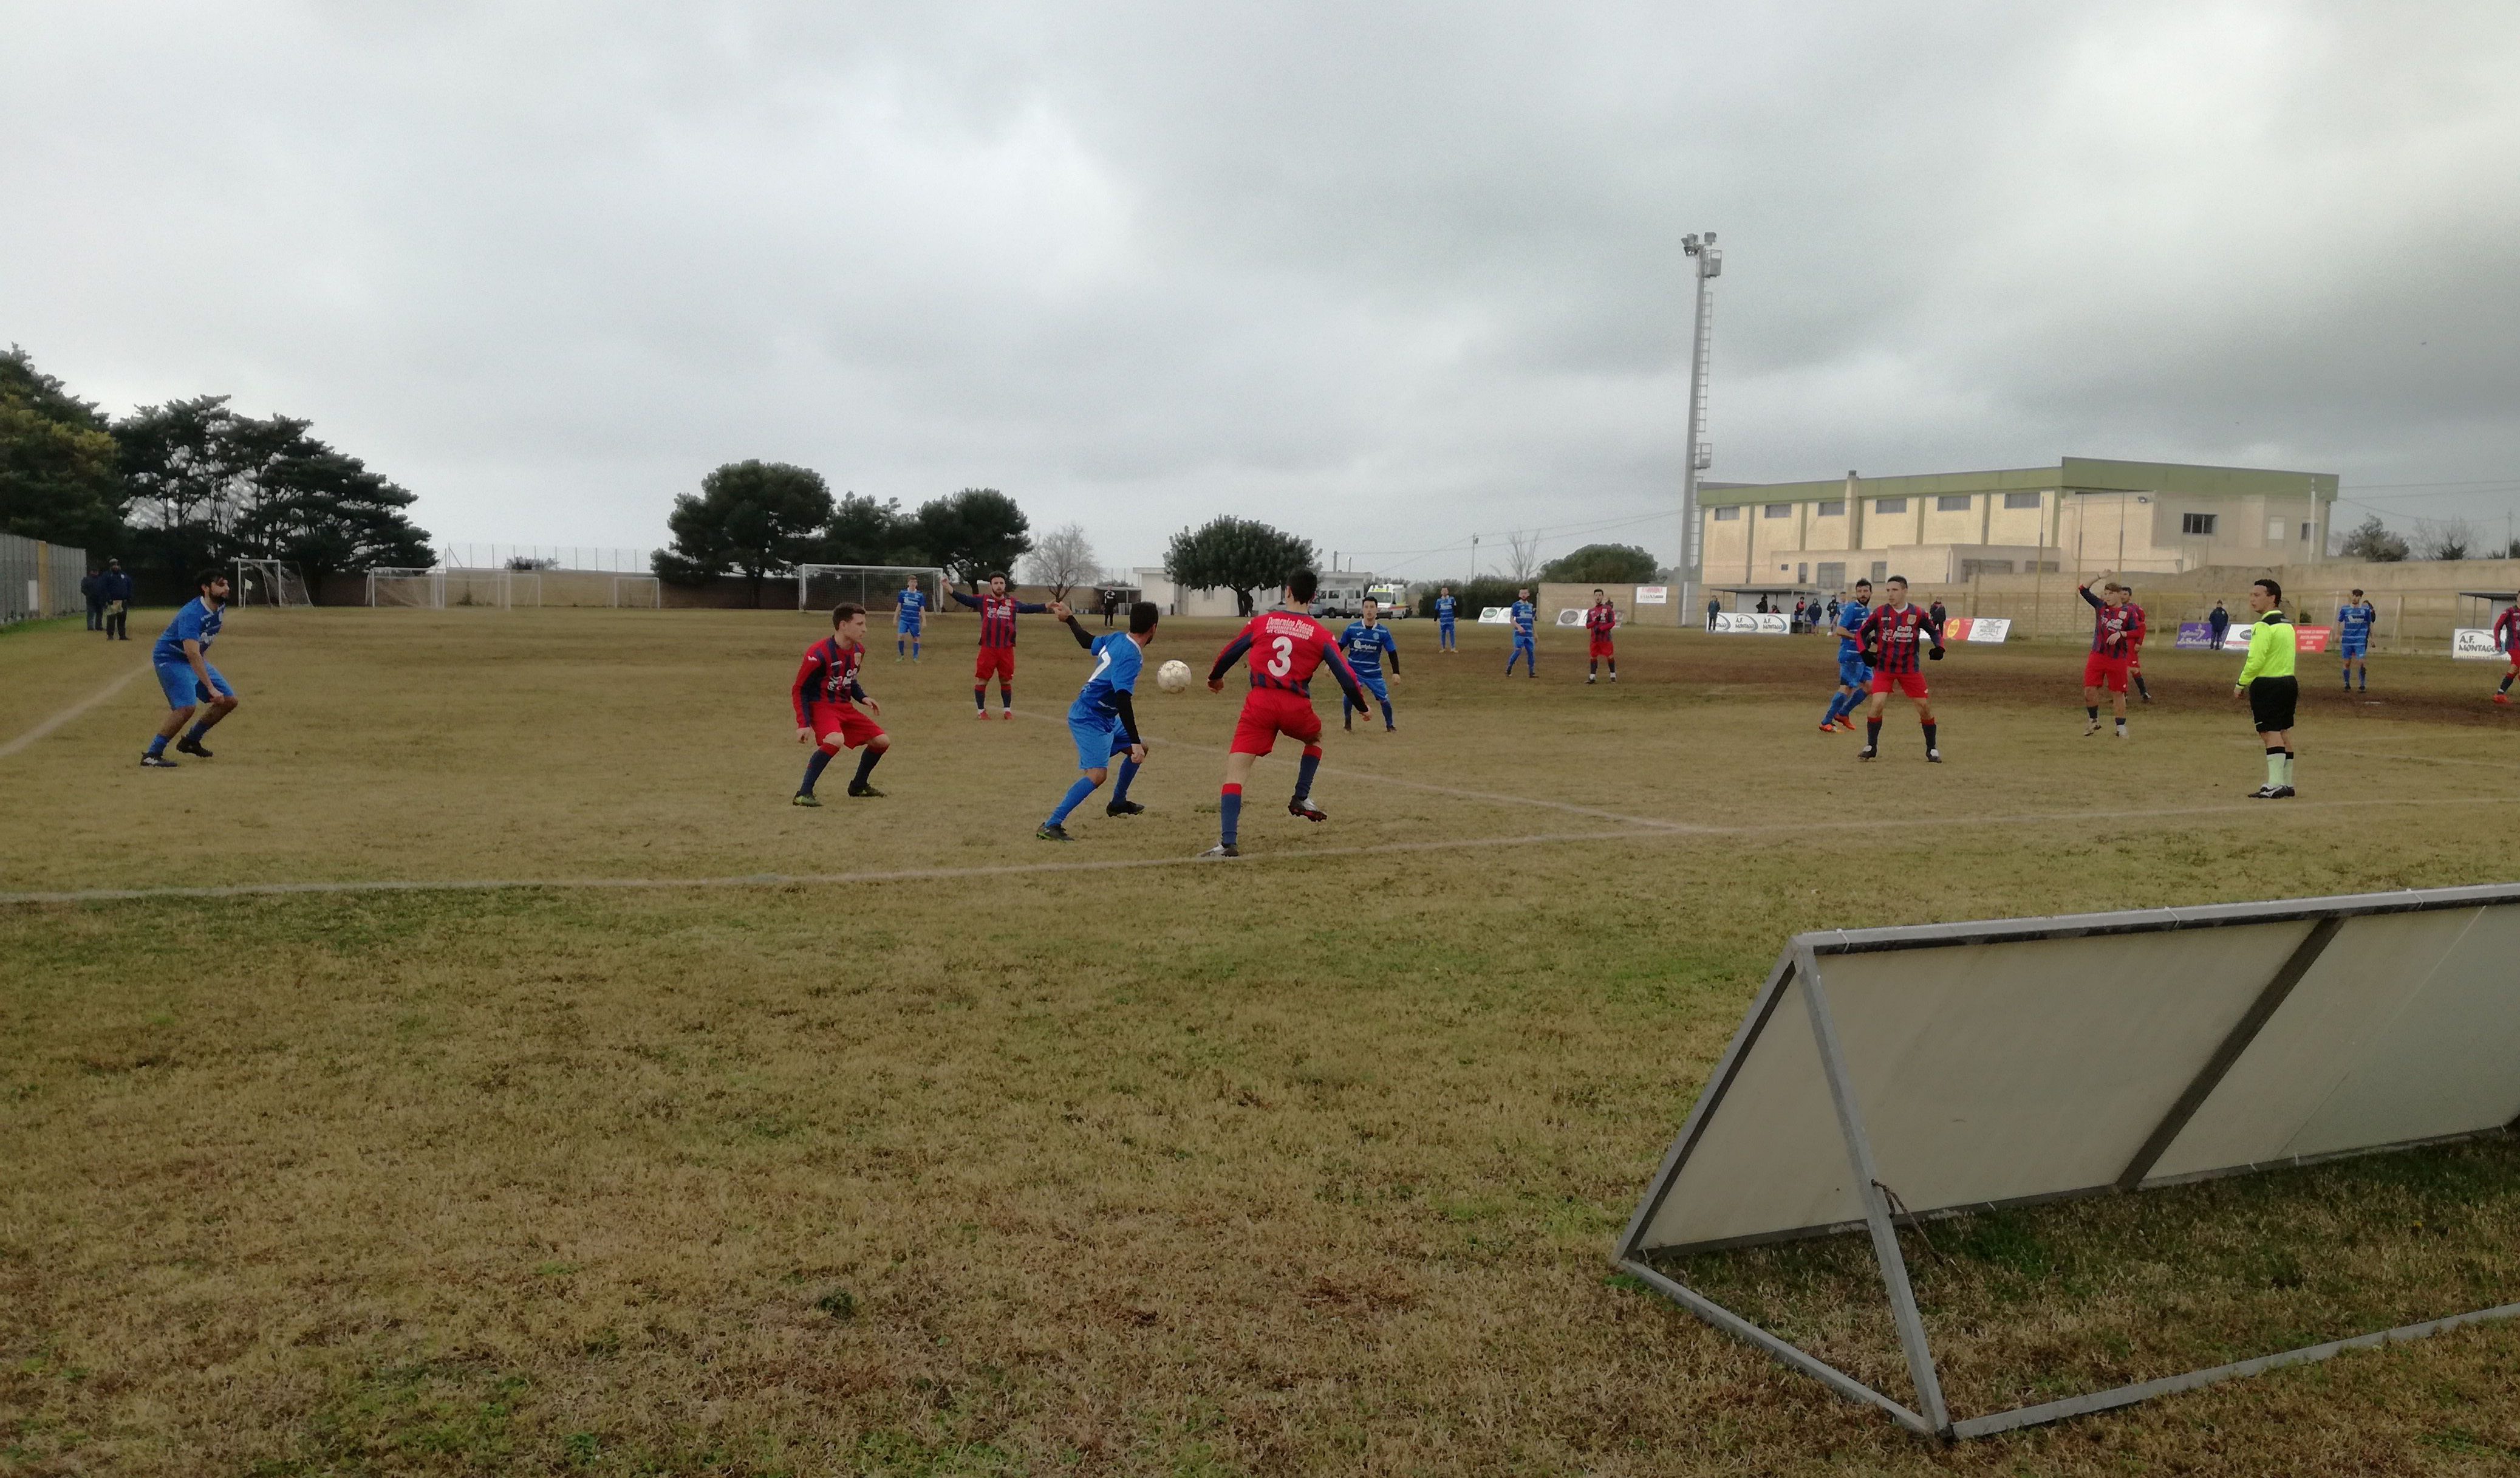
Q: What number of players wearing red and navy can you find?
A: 8